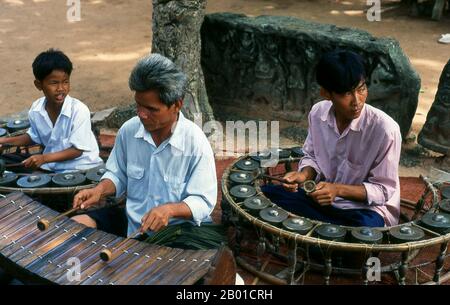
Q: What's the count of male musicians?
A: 3